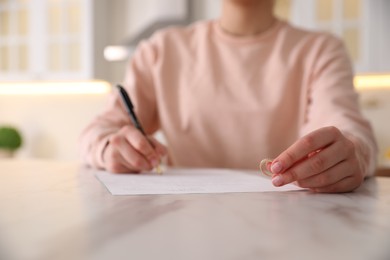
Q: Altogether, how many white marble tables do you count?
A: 1